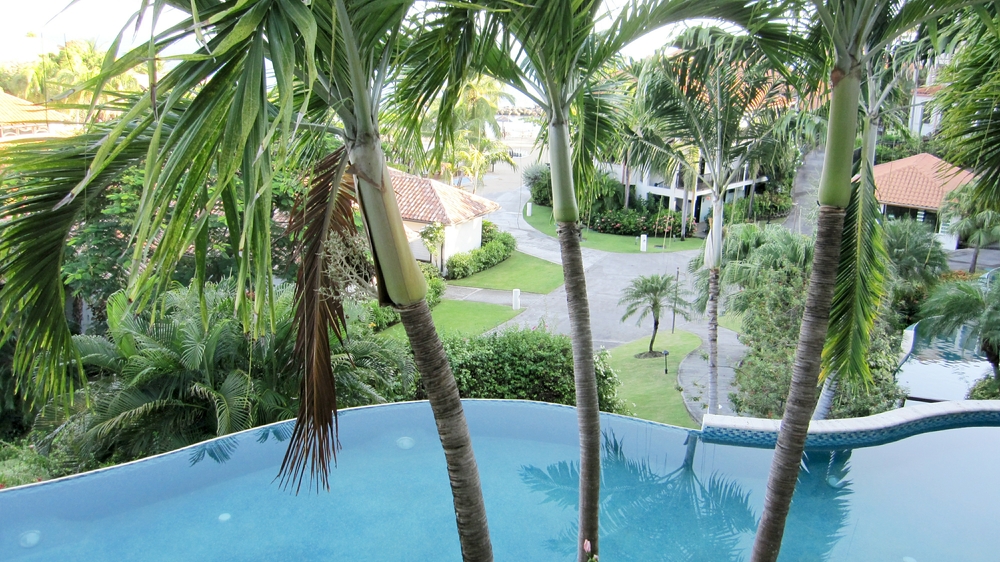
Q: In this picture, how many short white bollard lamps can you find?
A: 3